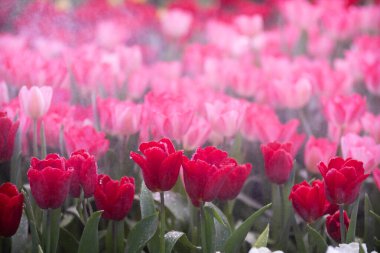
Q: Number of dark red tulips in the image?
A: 12